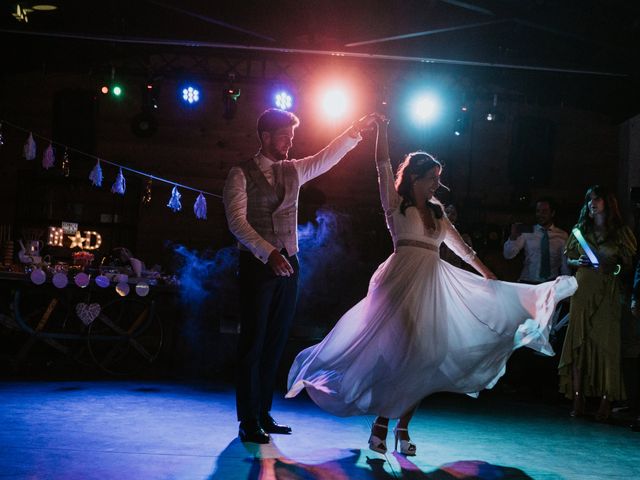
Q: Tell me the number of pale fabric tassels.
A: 6